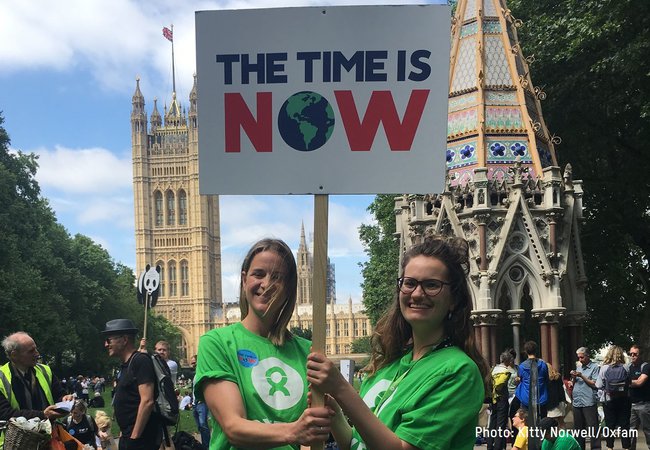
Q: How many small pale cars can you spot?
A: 0